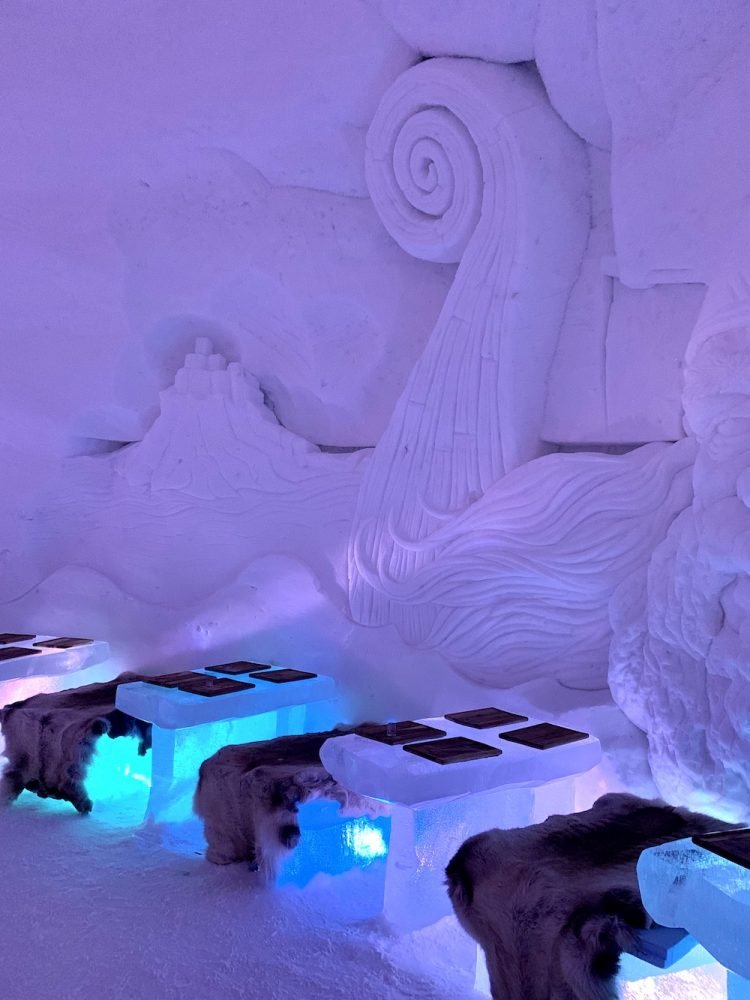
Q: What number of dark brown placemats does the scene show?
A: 12